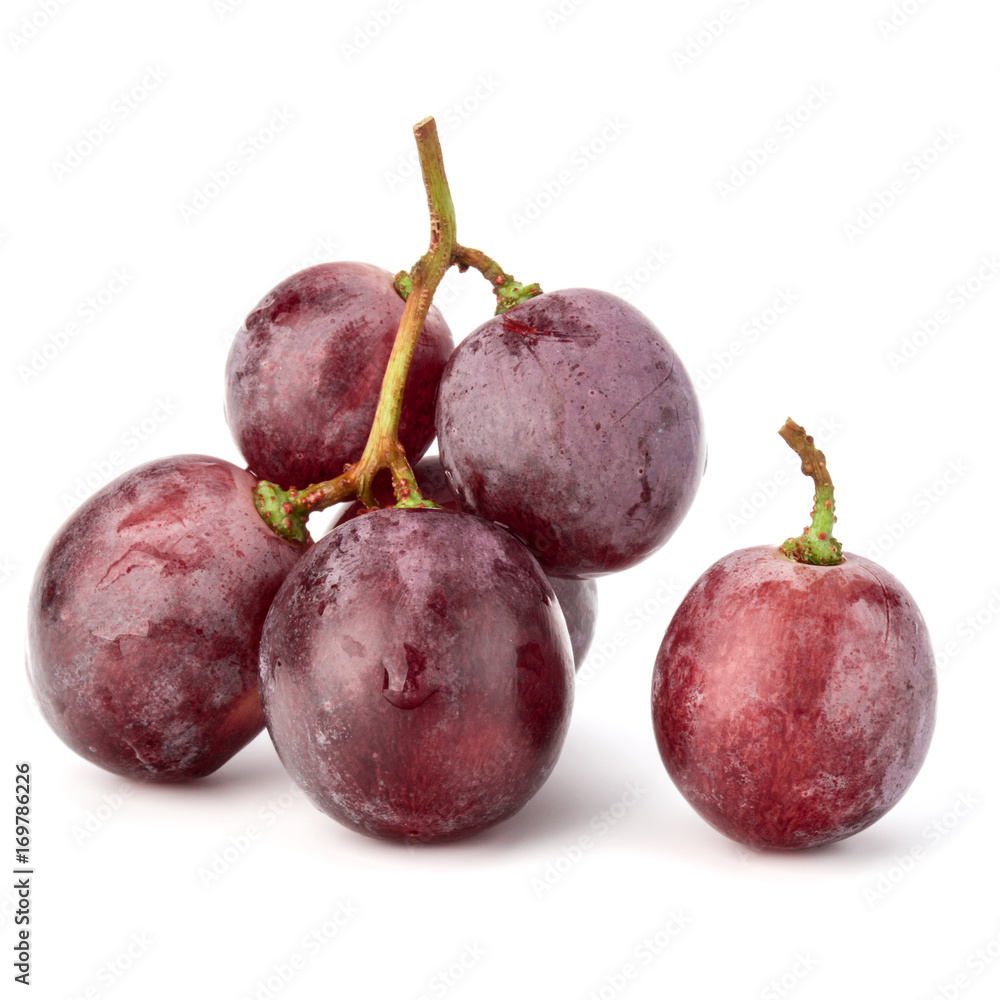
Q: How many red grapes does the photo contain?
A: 6